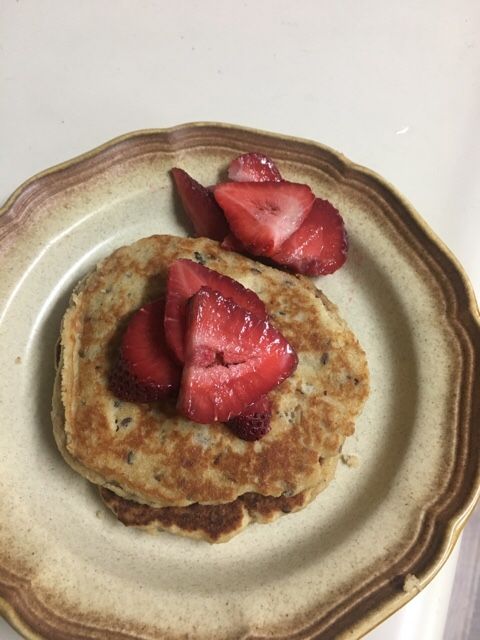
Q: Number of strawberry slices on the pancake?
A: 4